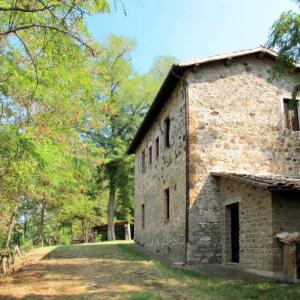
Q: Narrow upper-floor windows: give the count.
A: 4